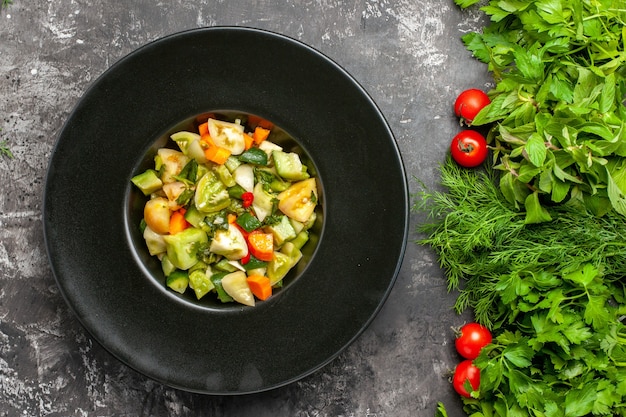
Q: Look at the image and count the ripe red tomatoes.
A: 4